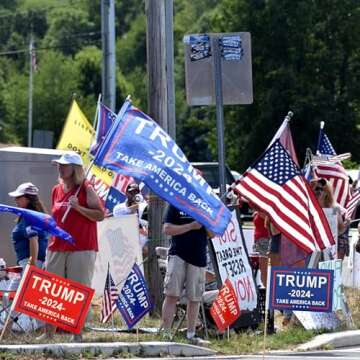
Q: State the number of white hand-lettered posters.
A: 1